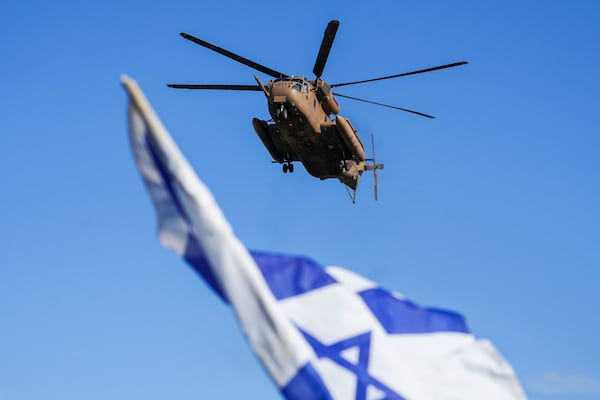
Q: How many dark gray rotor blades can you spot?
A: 5